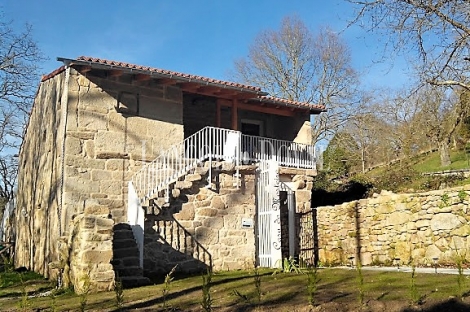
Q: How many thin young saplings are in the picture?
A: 11